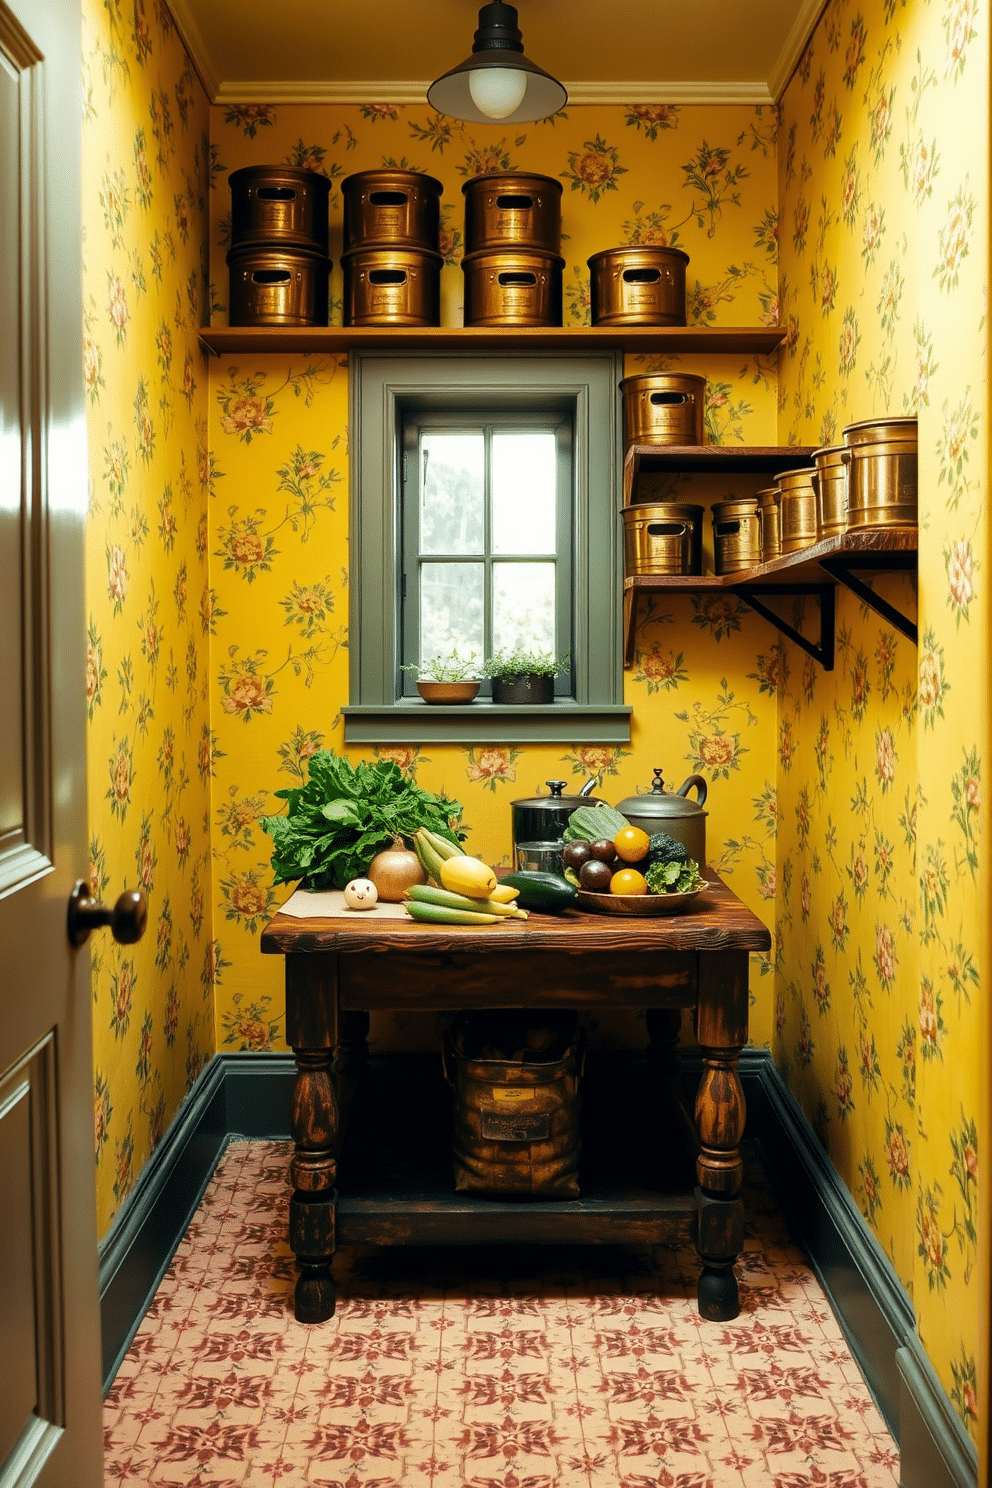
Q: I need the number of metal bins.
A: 14